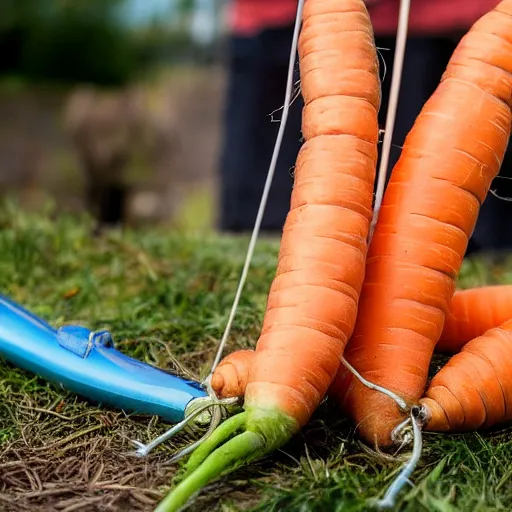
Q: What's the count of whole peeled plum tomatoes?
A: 0